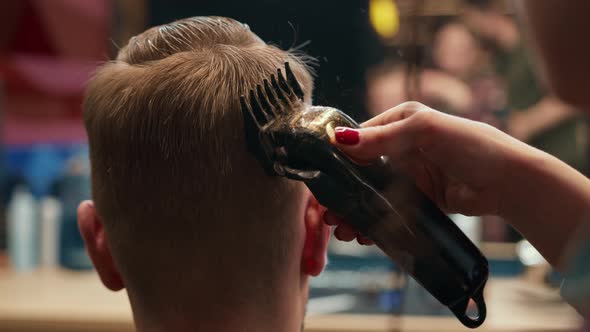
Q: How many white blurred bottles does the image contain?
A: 2